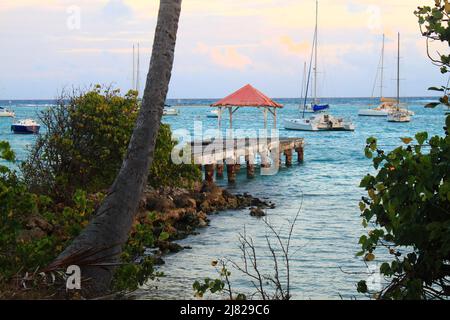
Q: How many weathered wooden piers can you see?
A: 1